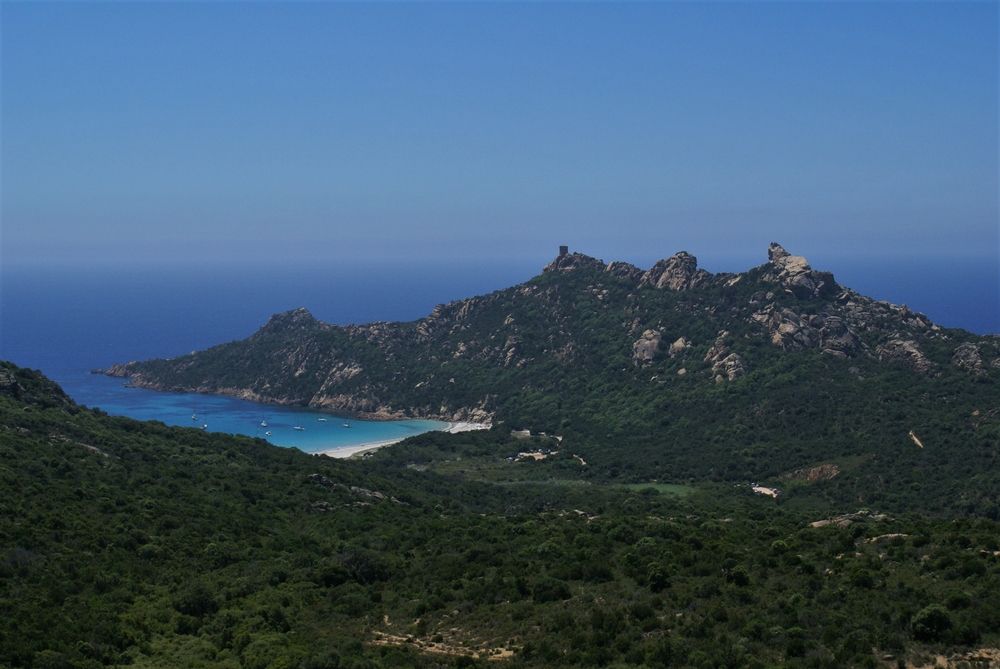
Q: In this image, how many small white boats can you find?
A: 7